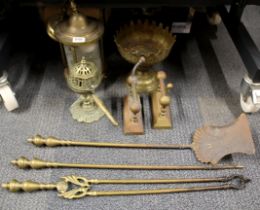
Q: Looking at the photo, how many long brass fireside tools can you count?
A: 3